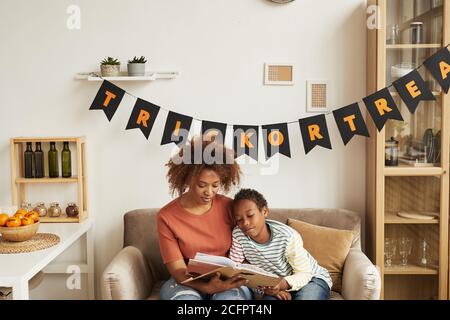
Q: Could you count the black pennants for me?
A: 11